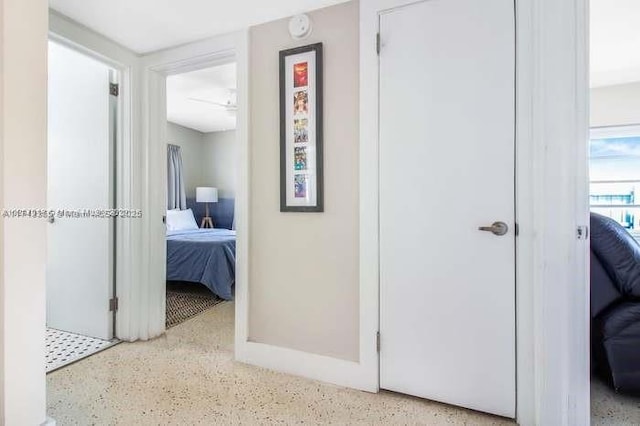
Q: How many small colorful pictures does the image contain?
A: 5